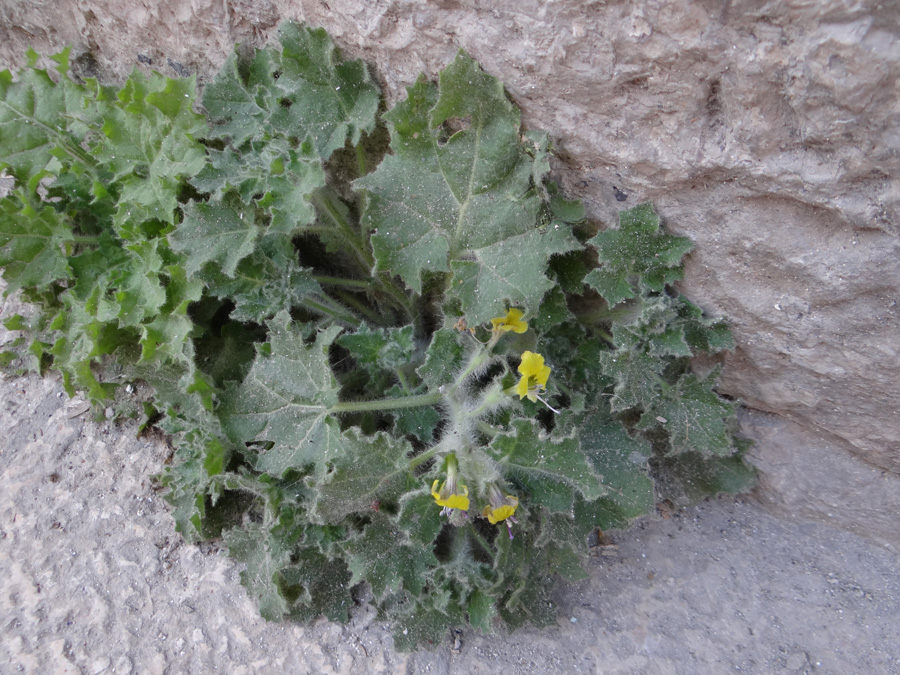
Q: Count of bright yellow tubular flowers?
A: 4